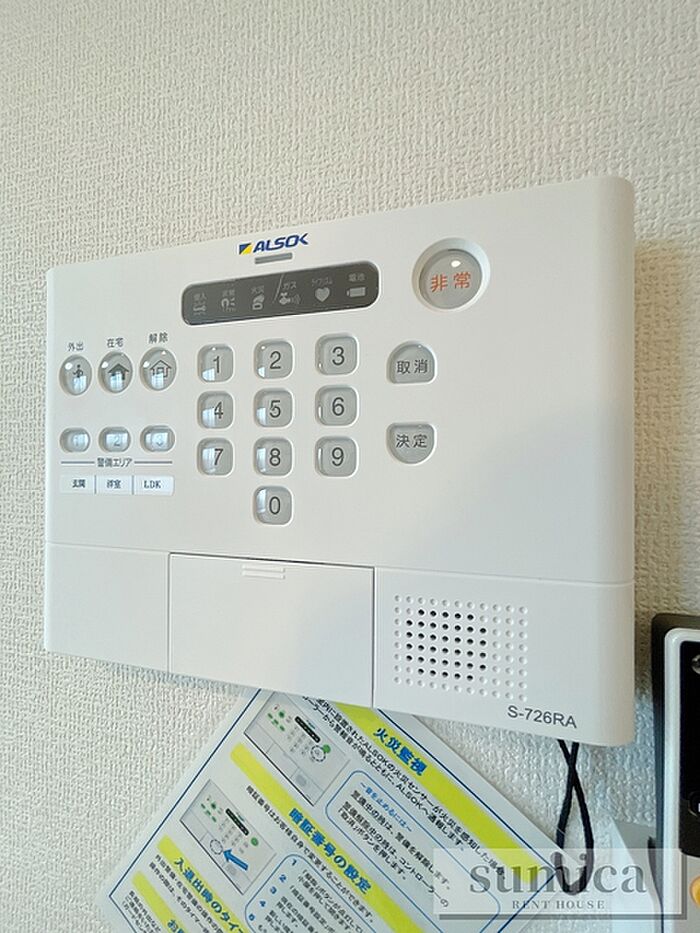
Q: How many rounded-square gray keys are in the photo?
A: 10